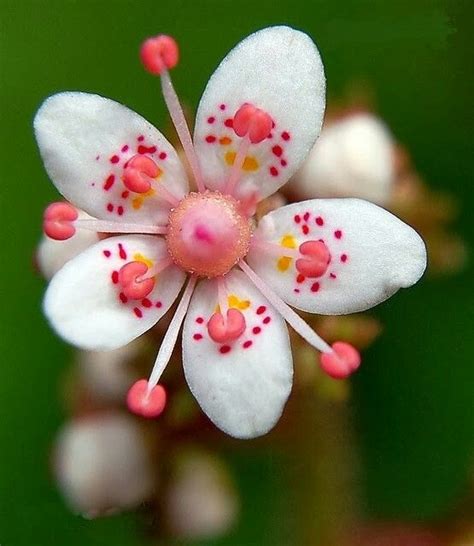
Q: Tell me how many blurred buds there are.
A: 5